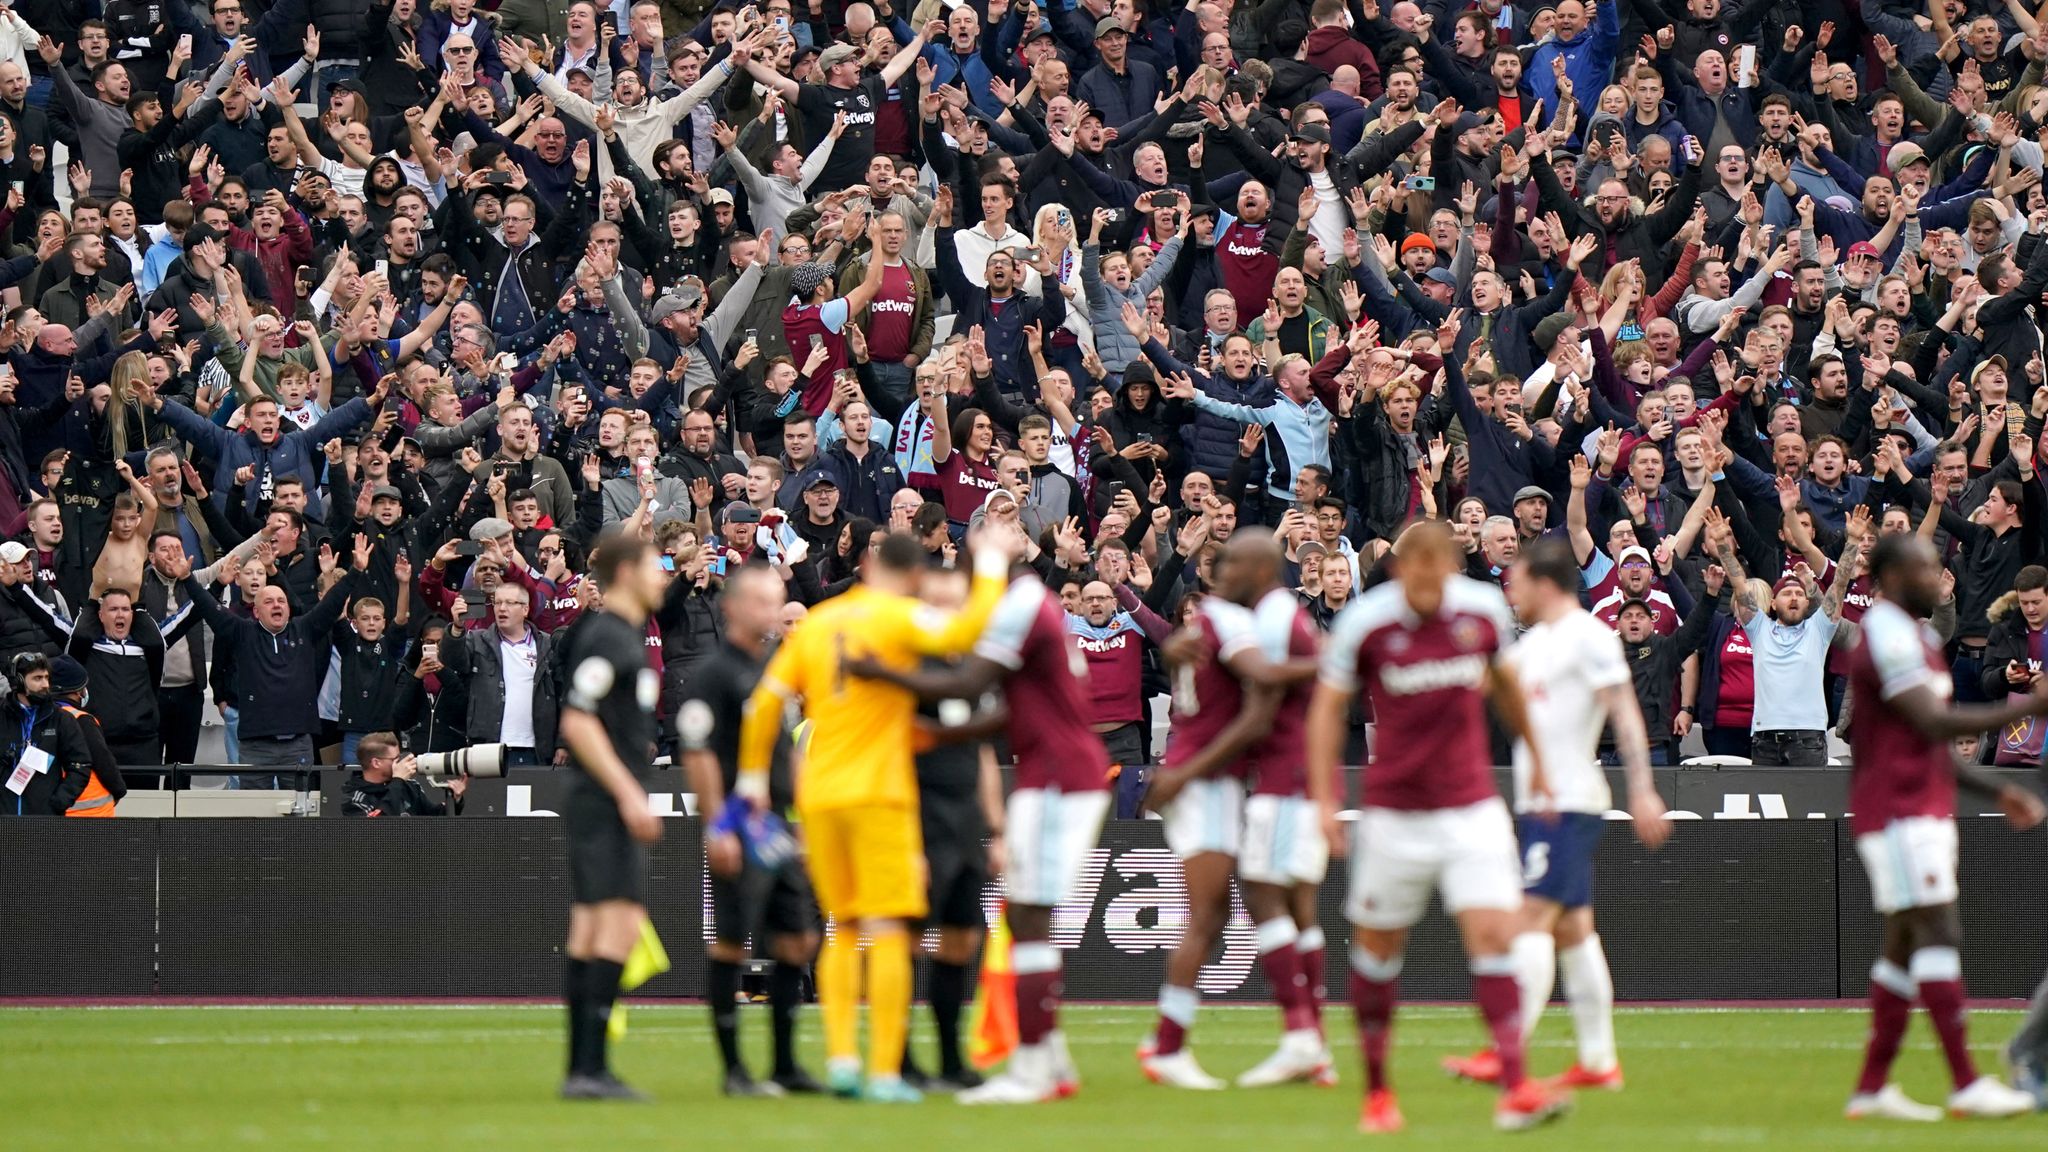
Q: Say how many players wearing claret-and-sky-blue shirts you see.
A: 5